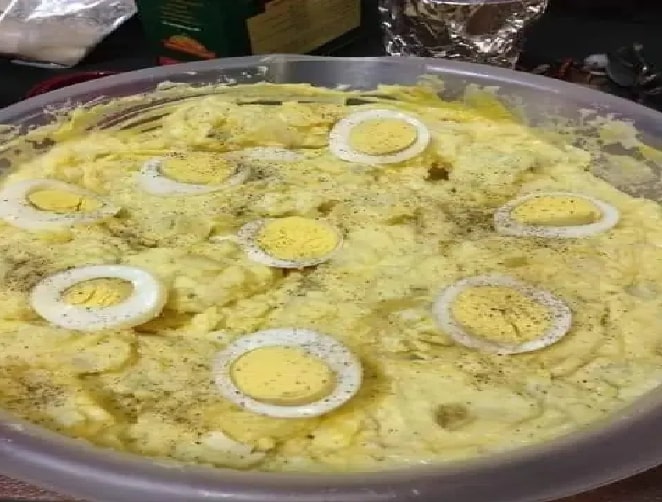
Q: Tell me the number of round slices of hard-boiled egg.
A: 8